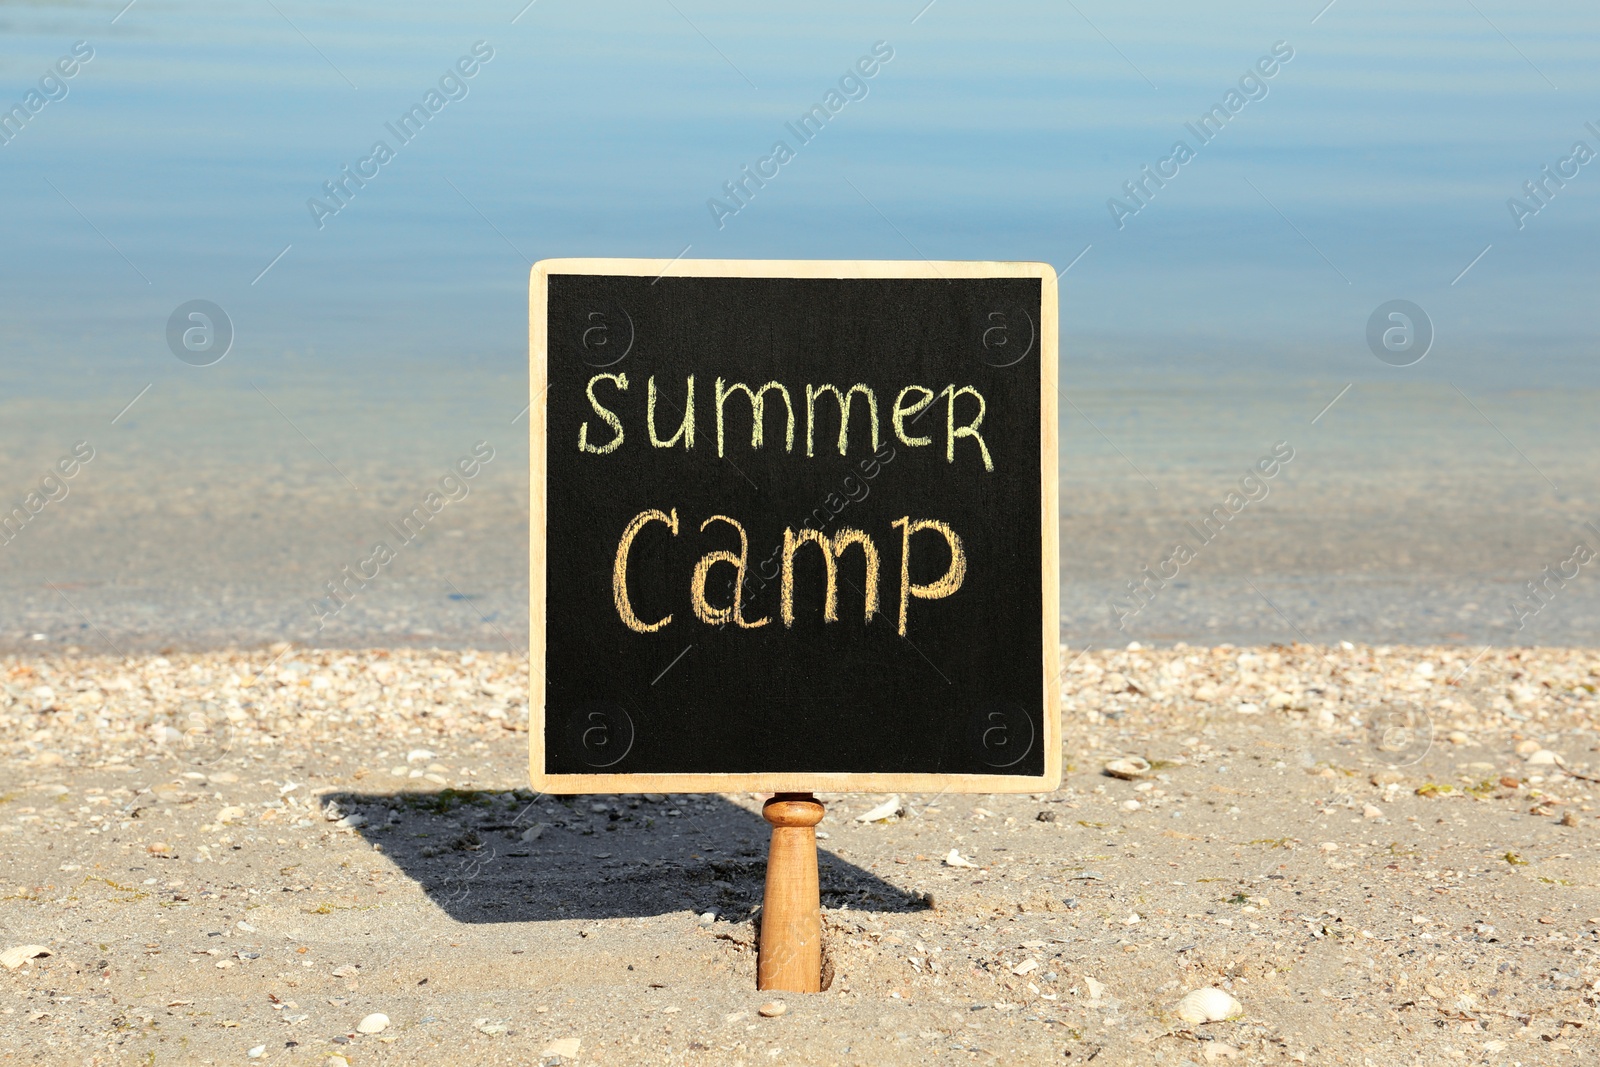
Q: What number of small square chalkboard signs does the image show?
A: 1